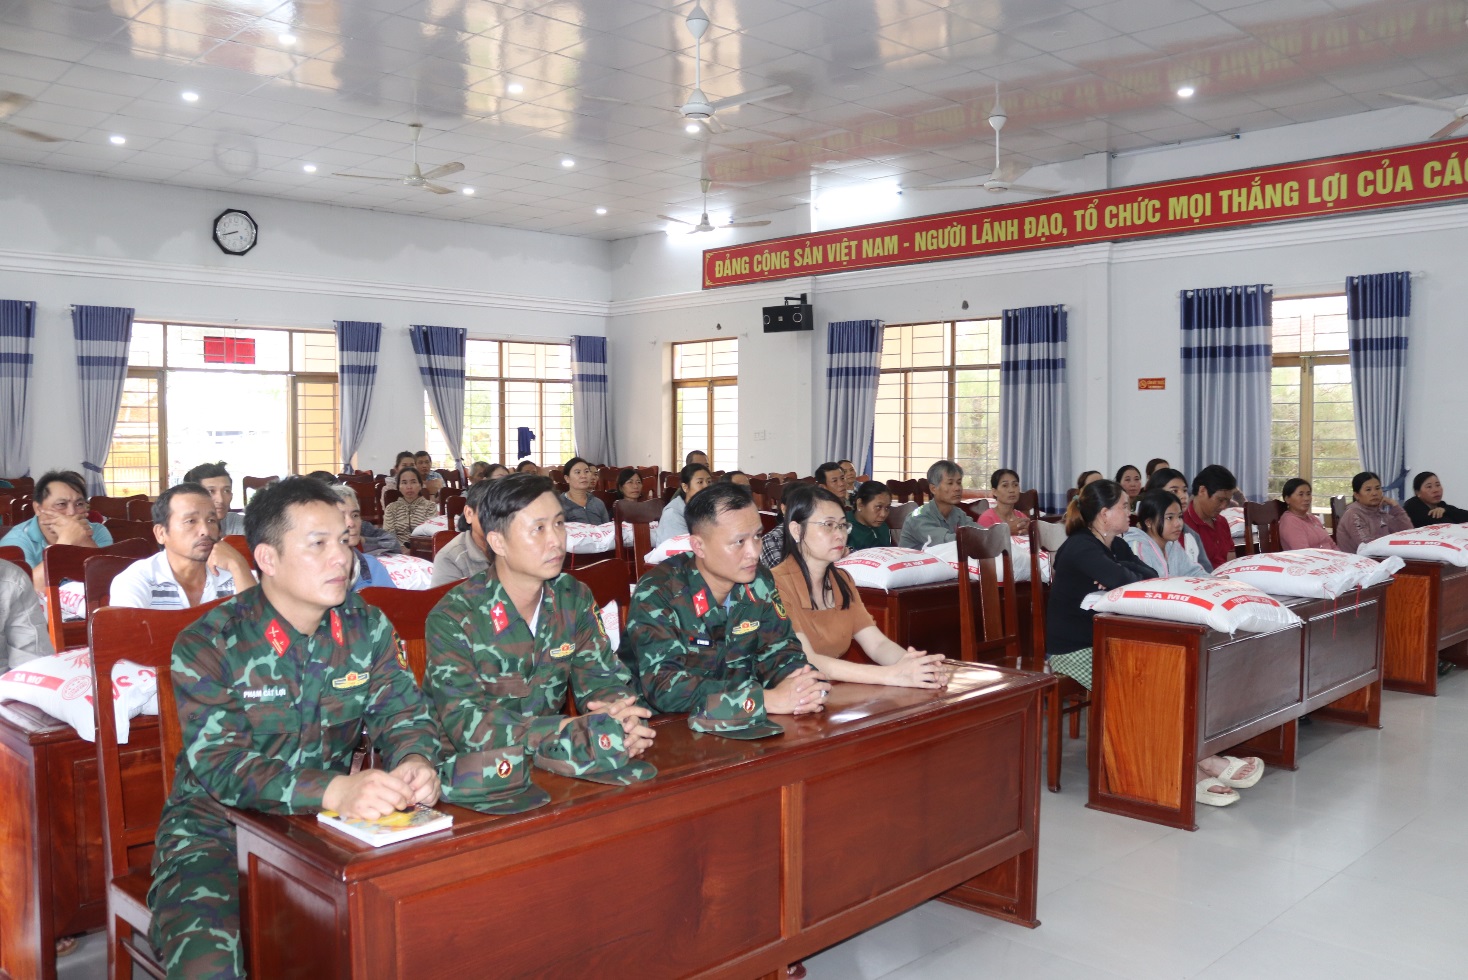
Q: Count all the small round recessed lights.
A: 10